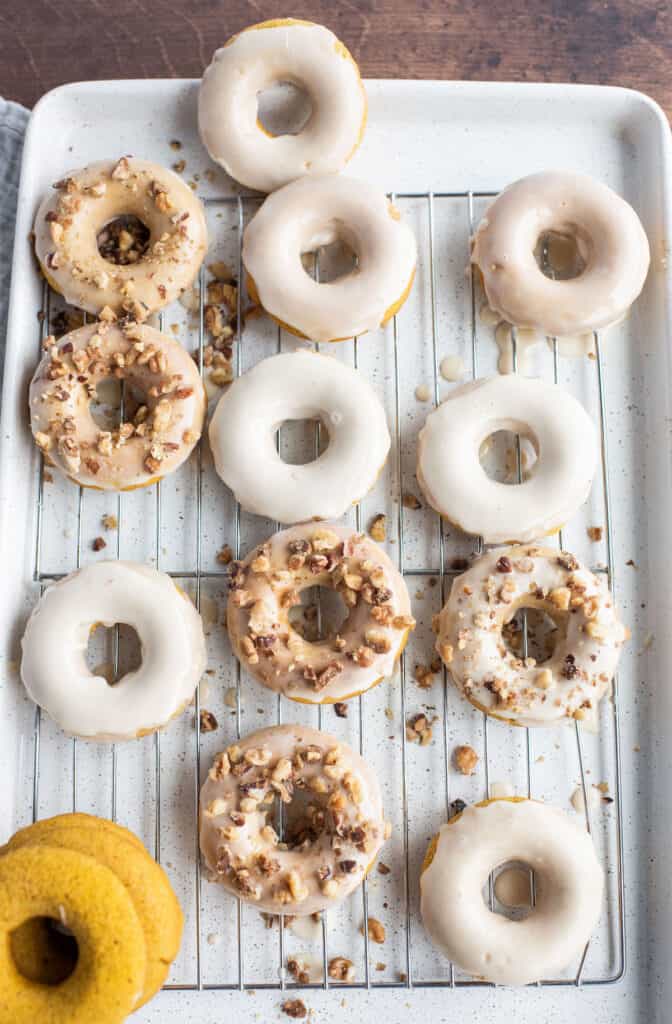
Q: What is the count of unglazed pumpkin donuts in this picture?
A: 3